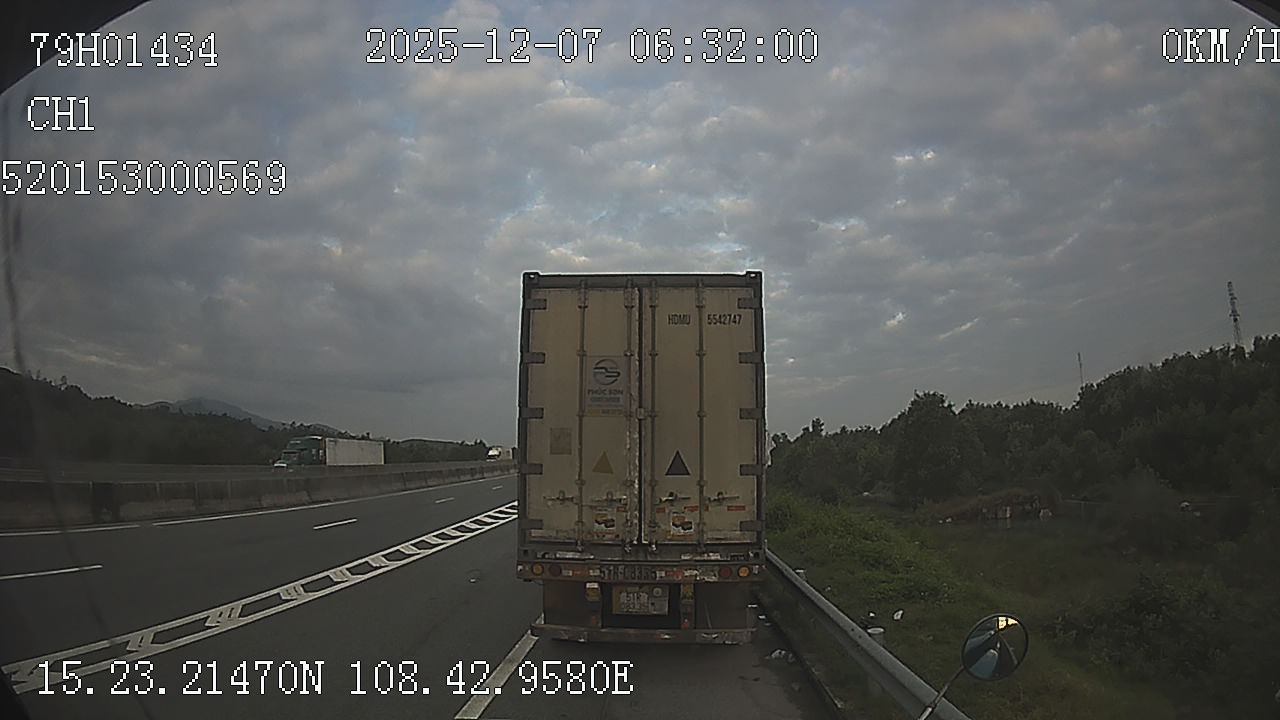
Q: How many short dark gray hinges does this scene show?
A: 10